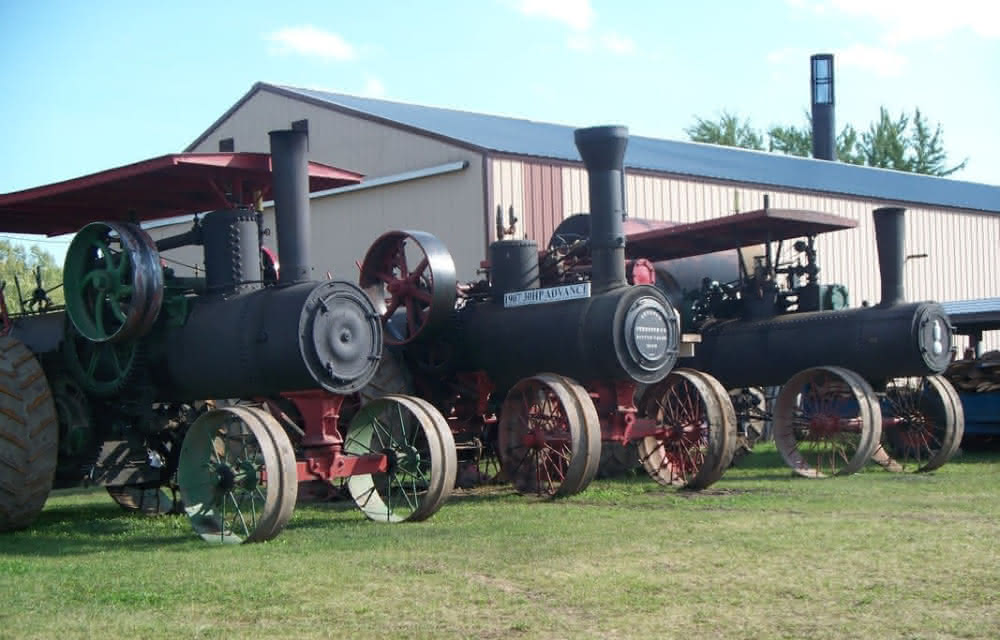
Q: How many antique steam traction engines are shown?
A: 3